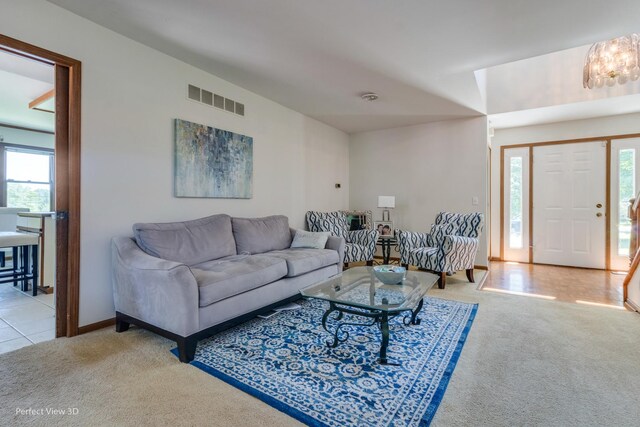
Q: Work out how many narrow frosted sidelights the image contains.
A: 2